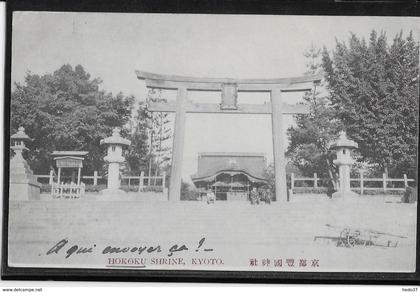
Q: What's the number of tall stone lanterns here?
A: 3